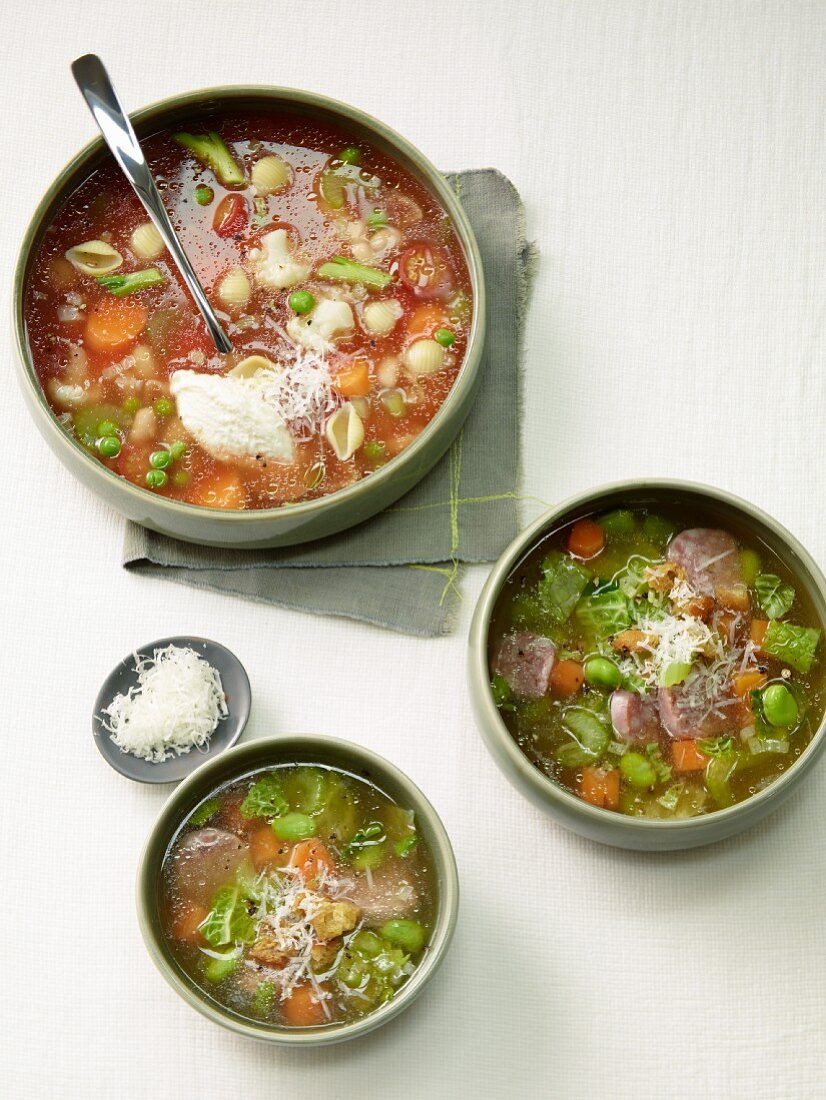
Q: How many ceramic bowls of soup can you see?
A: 3